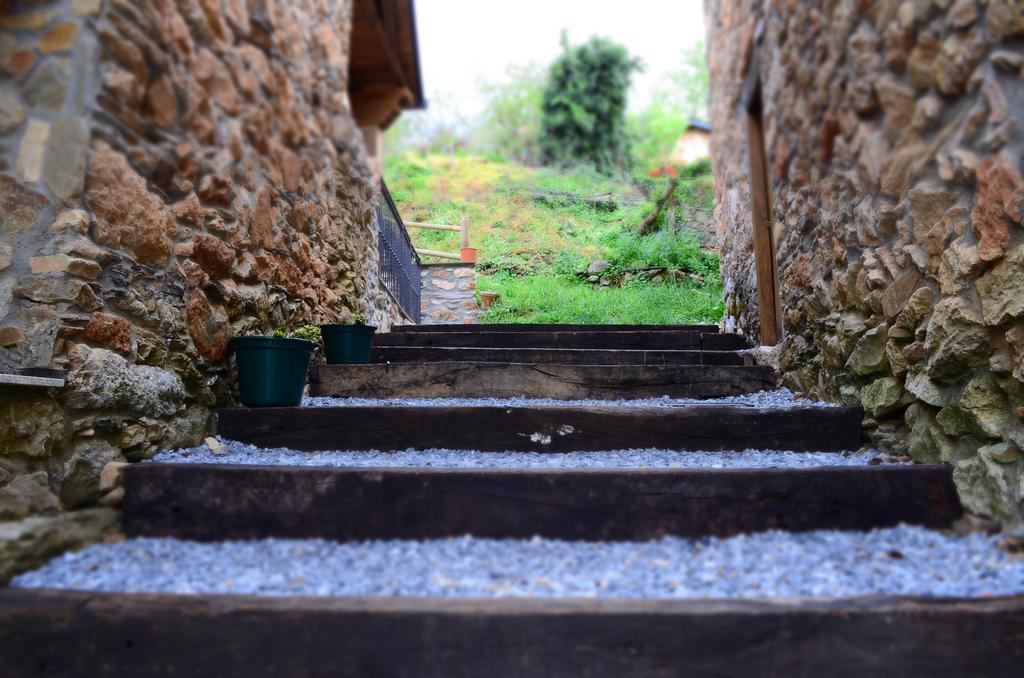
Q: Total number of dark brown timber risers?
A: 7